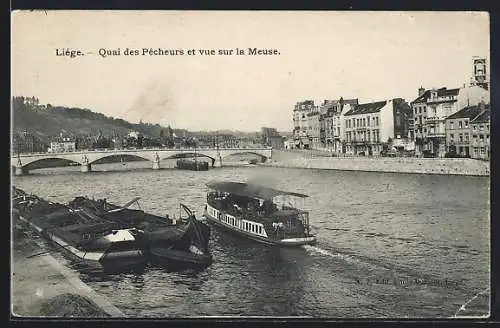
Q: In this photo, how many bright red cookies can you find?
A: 0